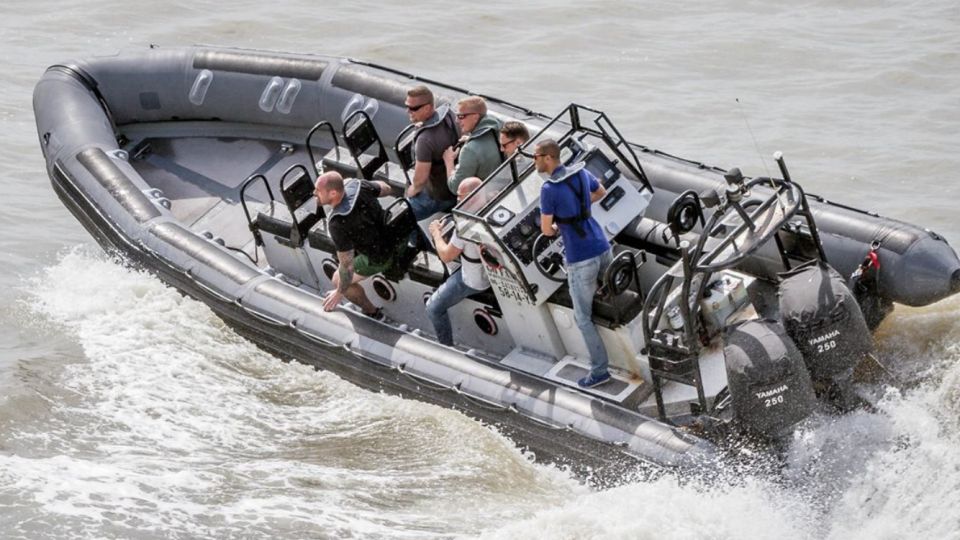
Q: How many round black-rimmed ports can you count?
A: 4